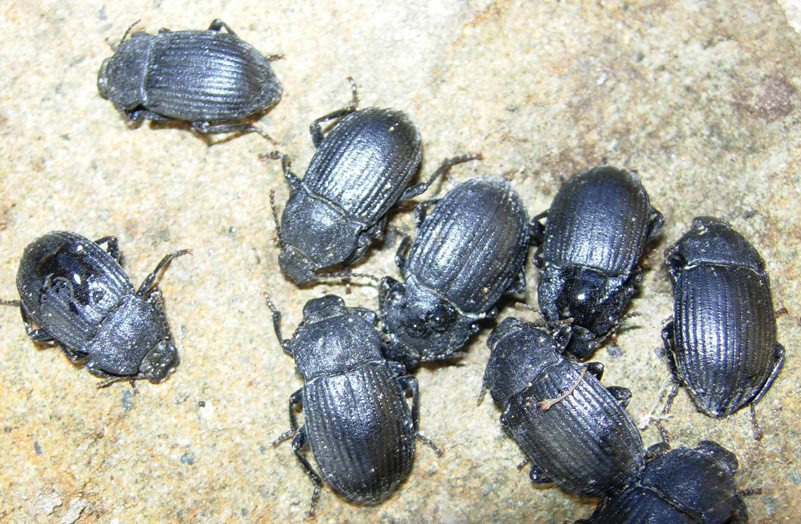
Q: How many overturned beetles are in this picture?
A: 0